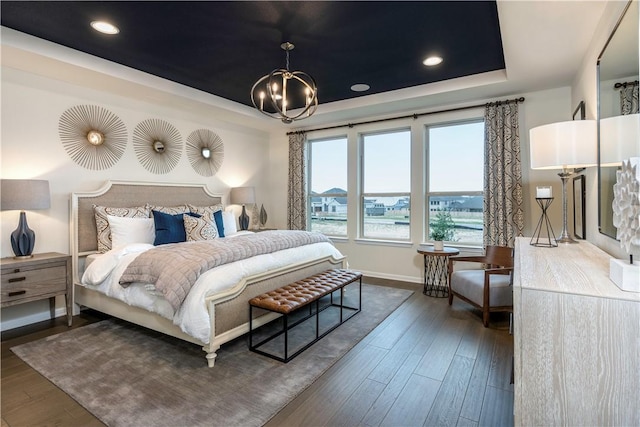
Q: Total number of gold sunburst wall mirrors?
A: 3